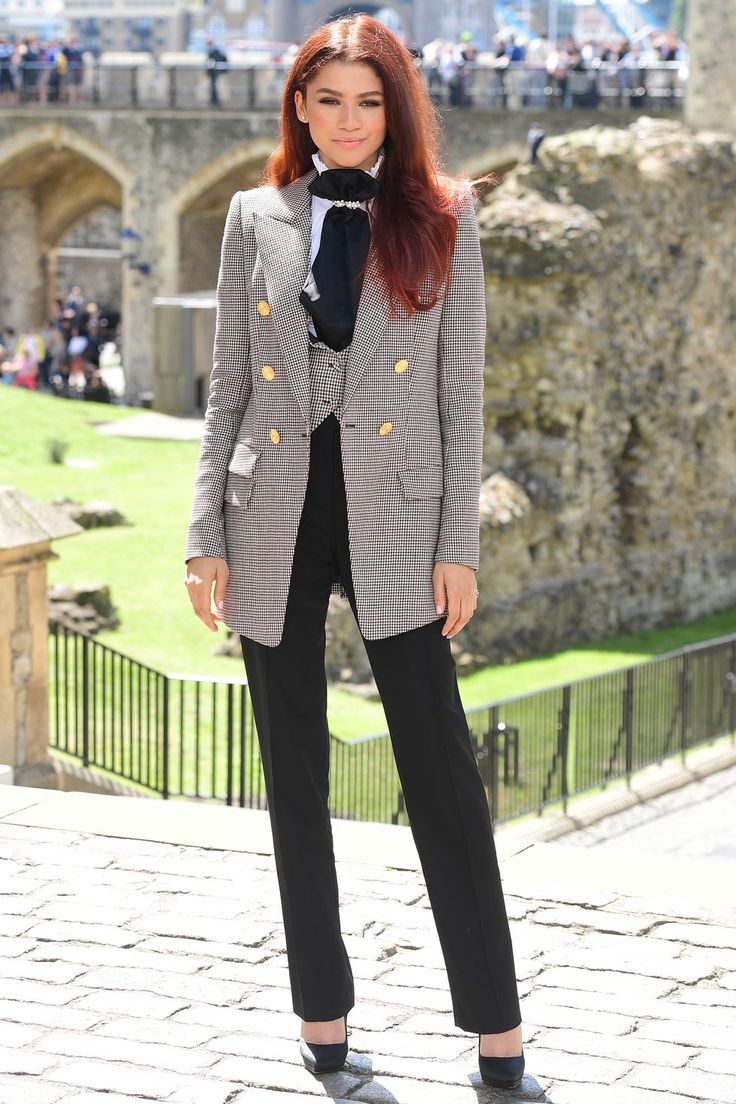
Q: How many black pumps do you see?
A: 2